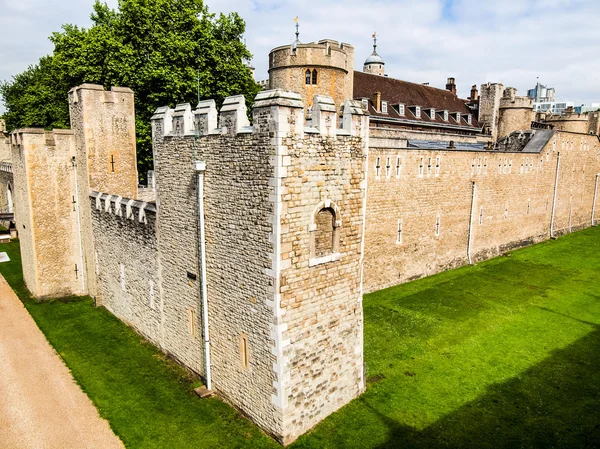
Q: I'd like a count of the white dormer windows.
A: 8